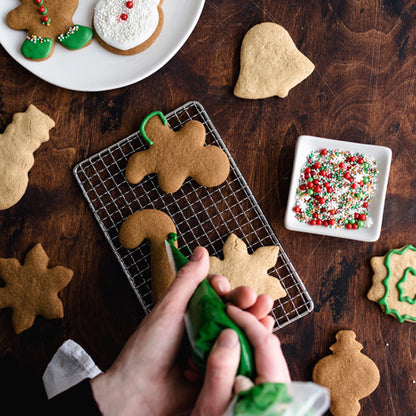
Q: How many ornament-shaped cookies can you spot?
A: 1